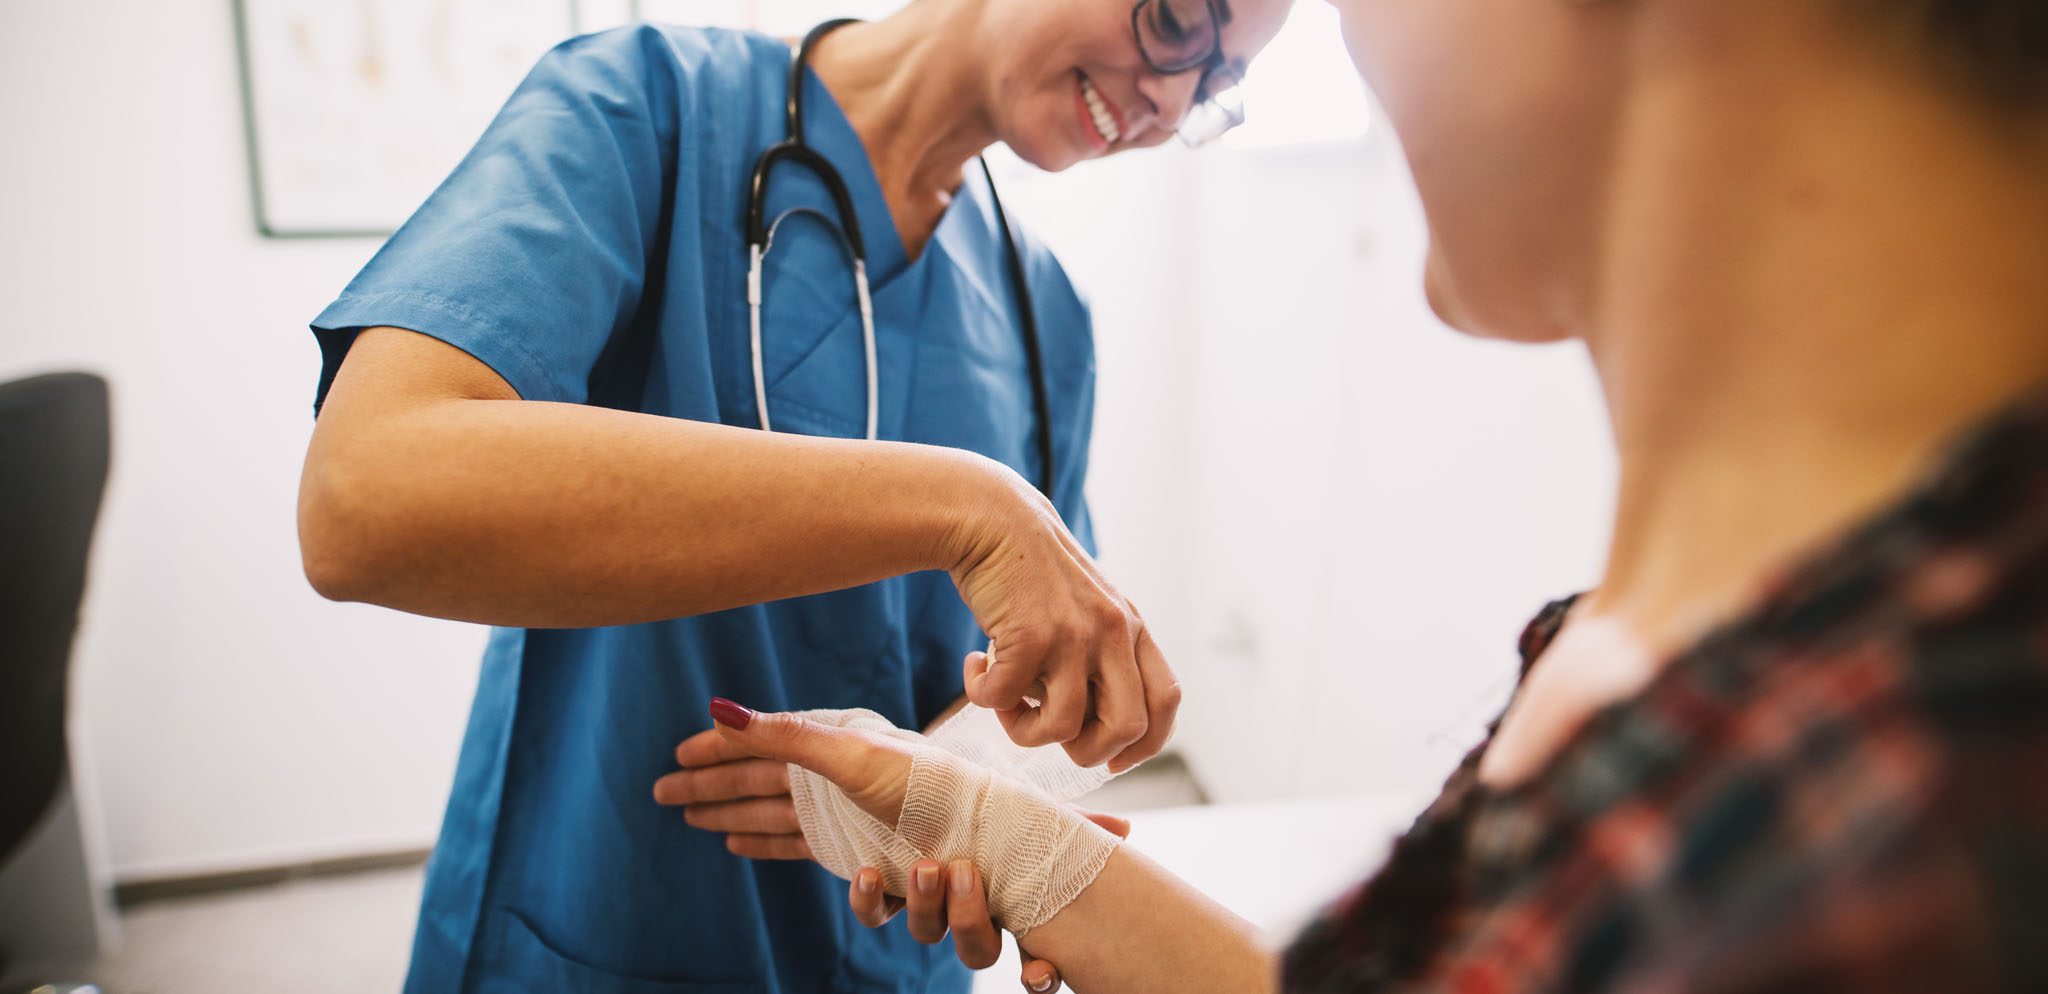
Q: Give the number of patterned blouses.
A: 1